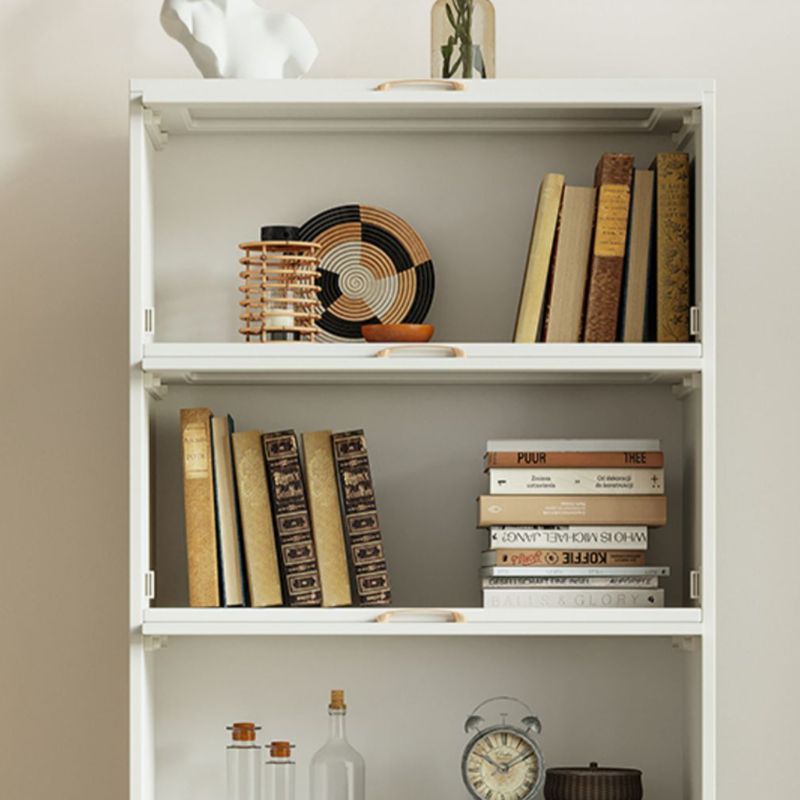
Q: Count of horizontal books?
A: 9